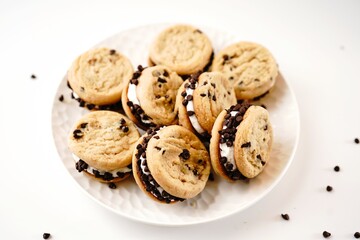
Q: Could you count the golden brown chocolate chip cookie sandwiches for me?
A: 8